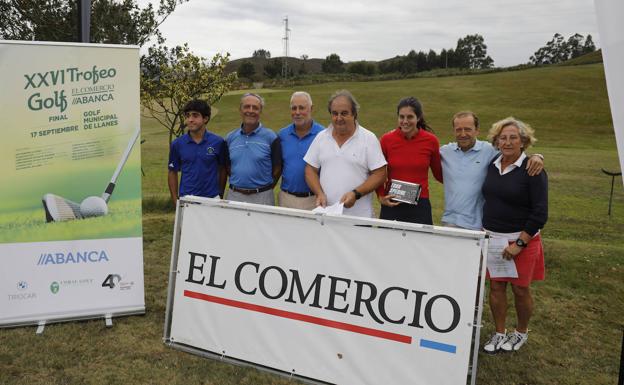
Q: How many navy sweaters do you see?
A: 1